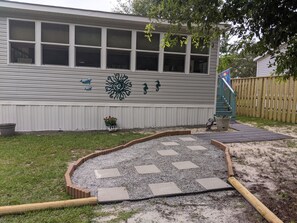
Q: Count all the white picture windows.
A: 7